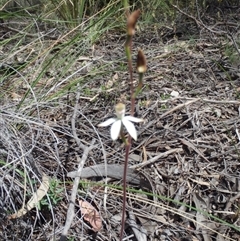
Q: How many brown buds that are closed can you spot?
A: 2